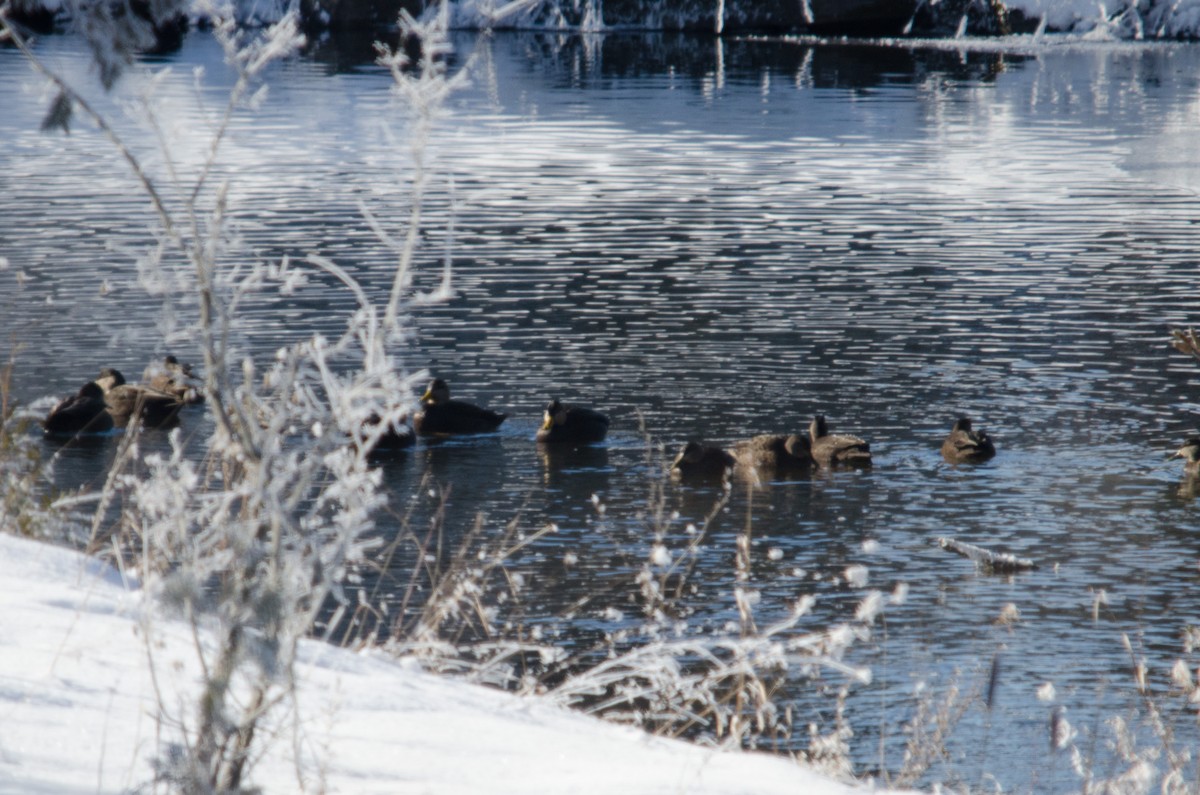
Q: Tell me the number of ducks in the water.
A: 11